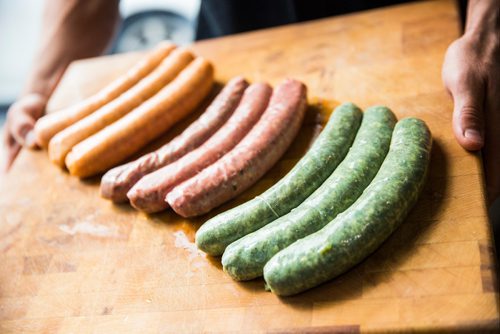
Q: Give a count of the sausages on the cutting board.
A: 9